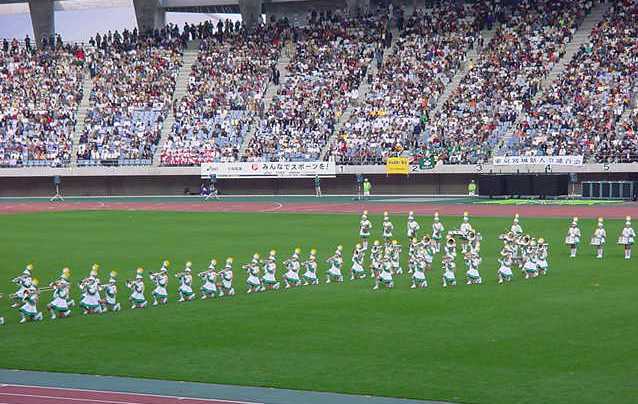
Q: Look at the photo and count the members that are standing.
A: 9